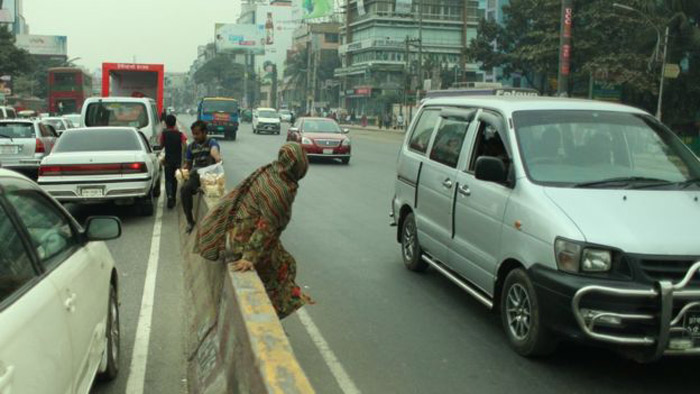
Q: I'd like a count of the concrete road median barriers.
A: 1